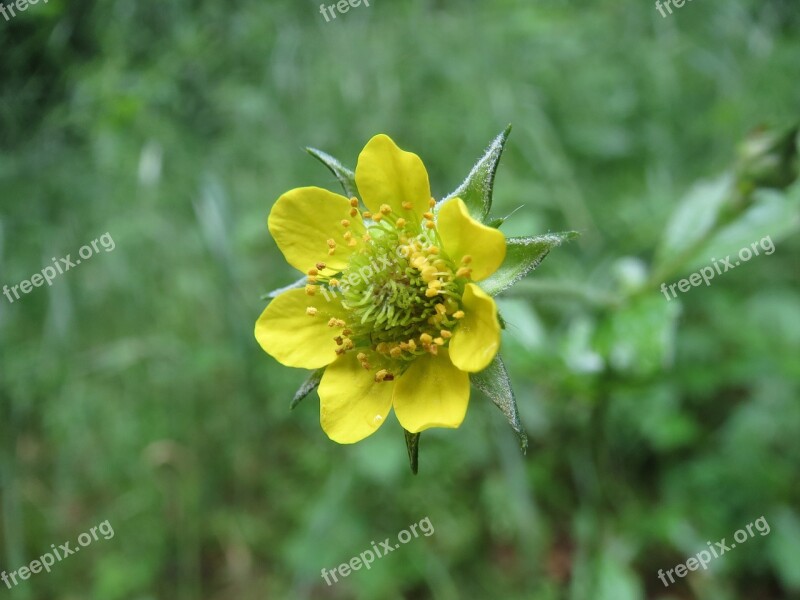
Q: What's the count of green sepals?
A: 7